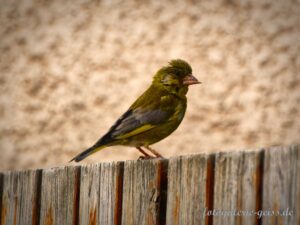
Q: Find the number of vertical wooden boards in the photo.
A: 7